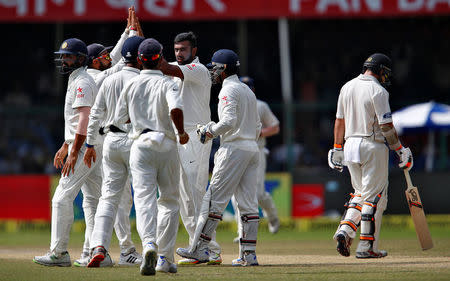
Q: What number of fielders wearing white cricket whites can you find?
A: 7